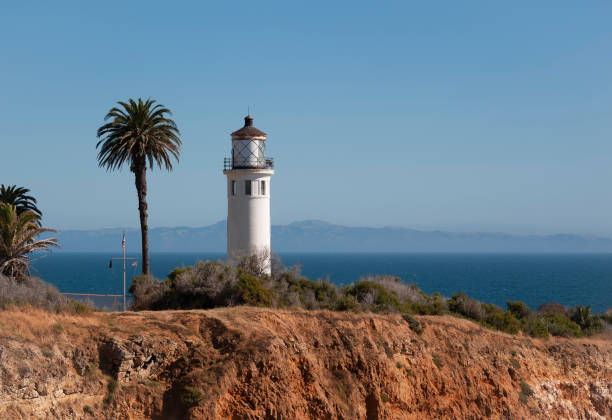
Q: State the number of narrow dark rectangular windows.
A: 3